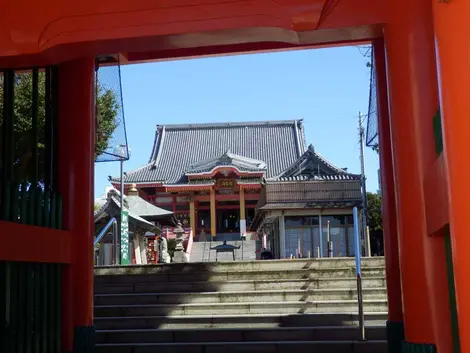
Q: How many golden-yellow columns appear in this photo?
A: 3